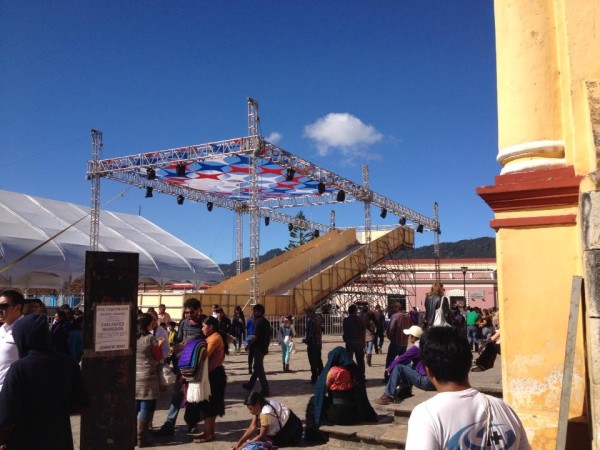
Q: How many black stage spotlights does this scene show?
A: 14